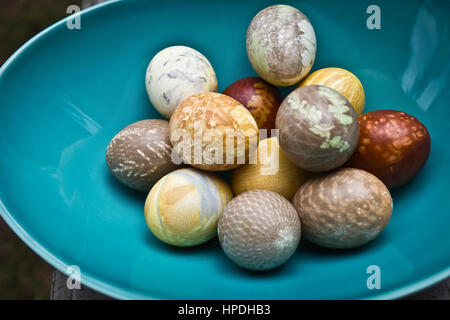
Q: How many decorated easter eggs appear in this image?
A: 12